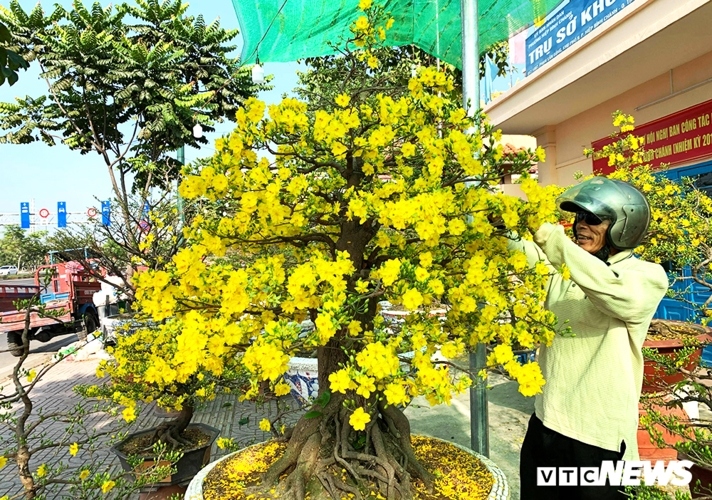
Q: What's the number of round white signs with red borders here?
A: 2